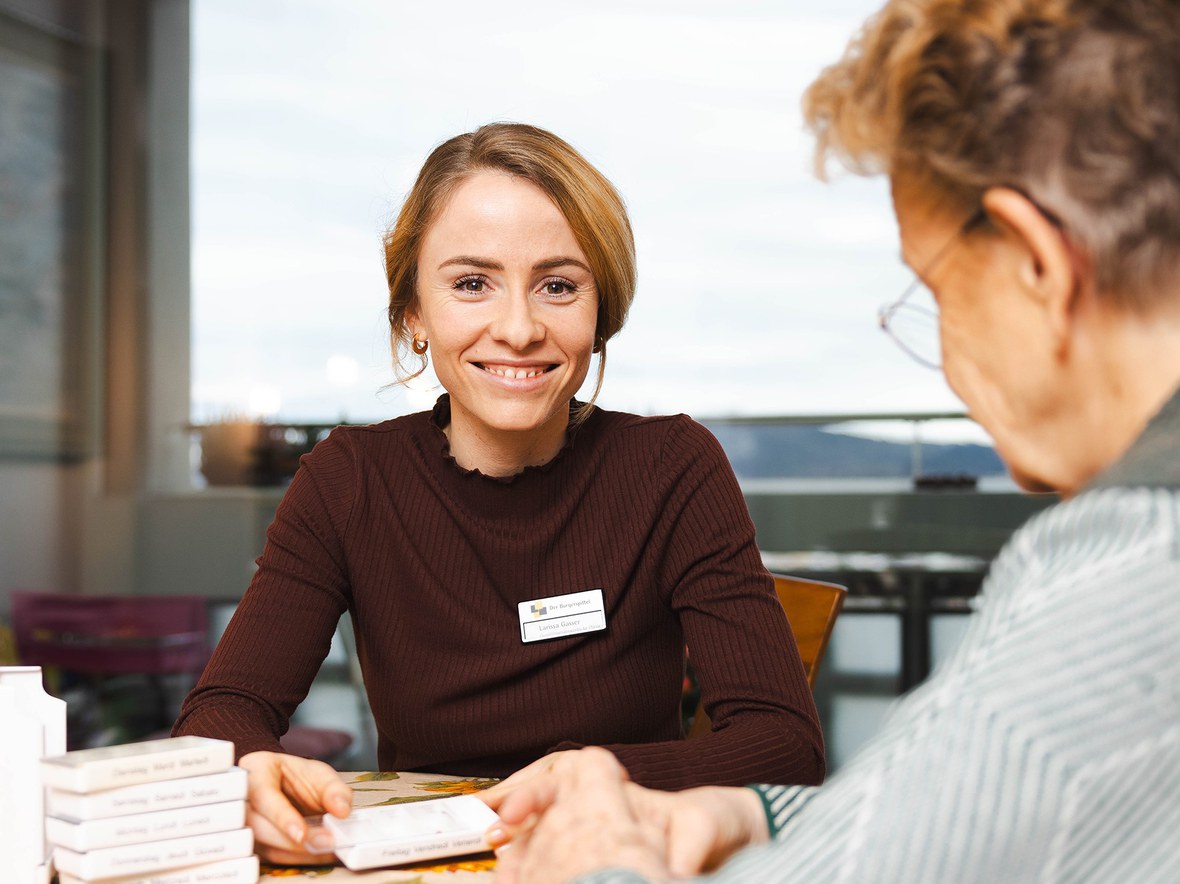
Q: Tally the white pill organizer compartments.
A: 6